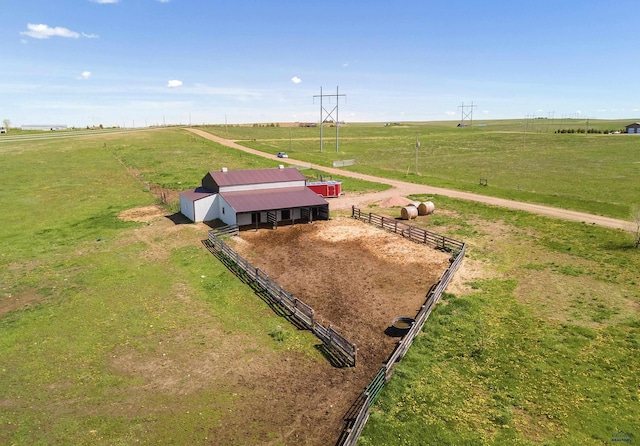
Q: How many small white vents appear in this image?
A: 2